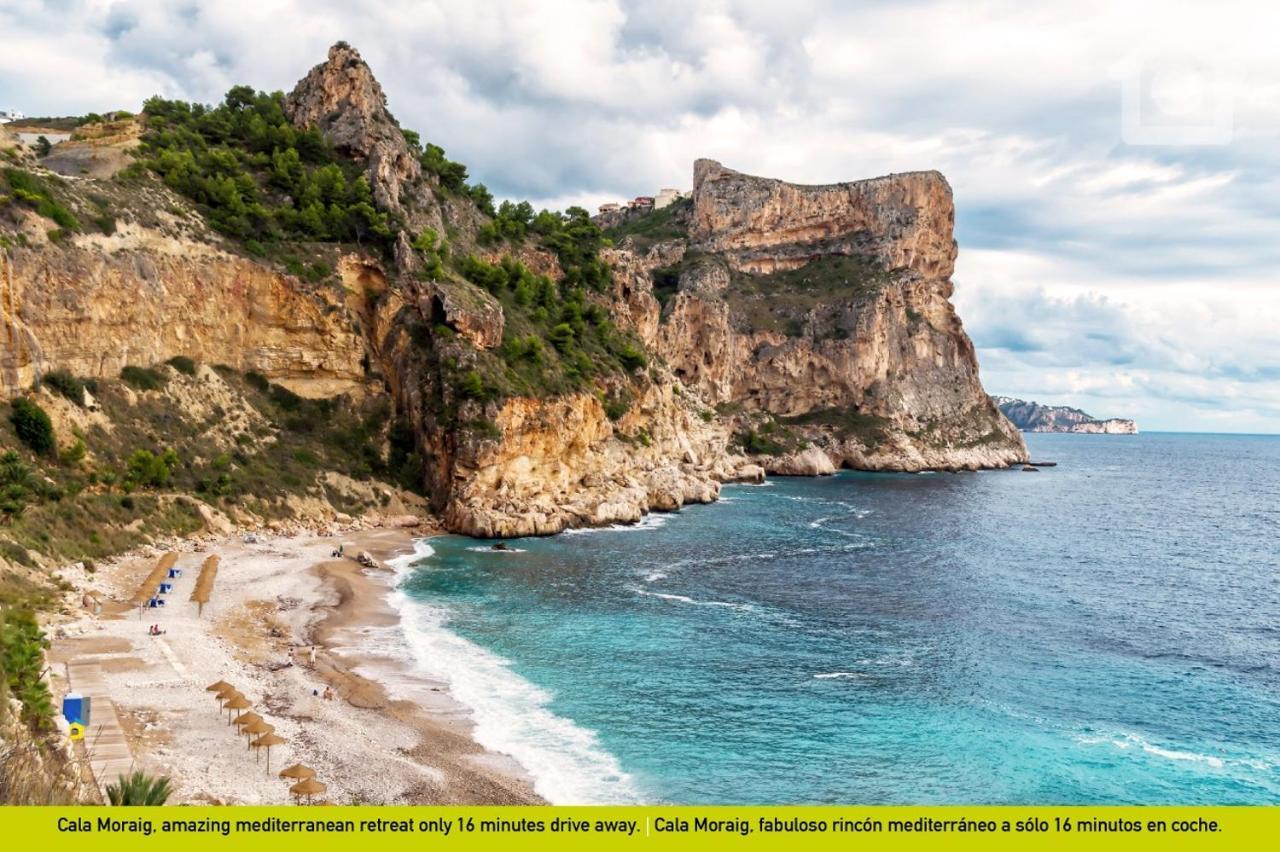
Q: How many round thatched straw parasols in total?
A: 8